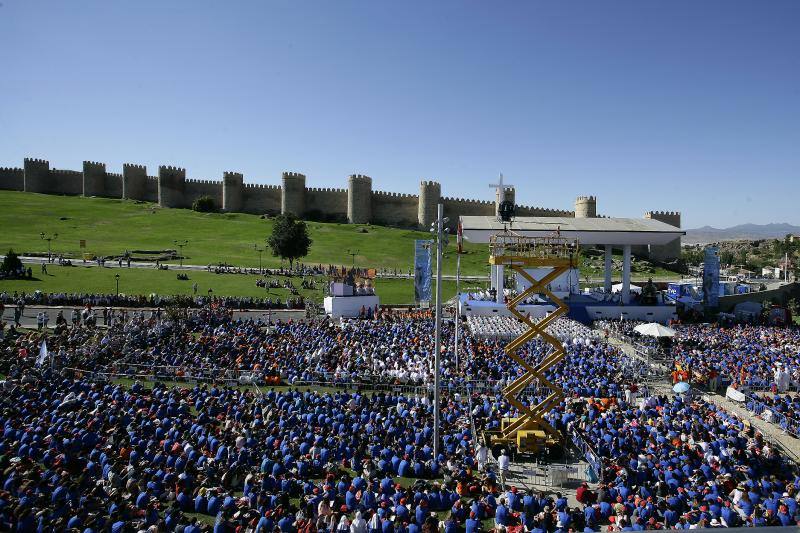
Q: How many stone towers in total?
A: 11